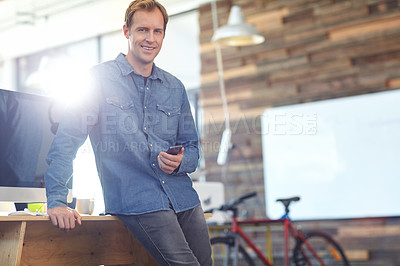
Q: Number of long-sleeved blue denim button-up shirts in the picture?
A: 1